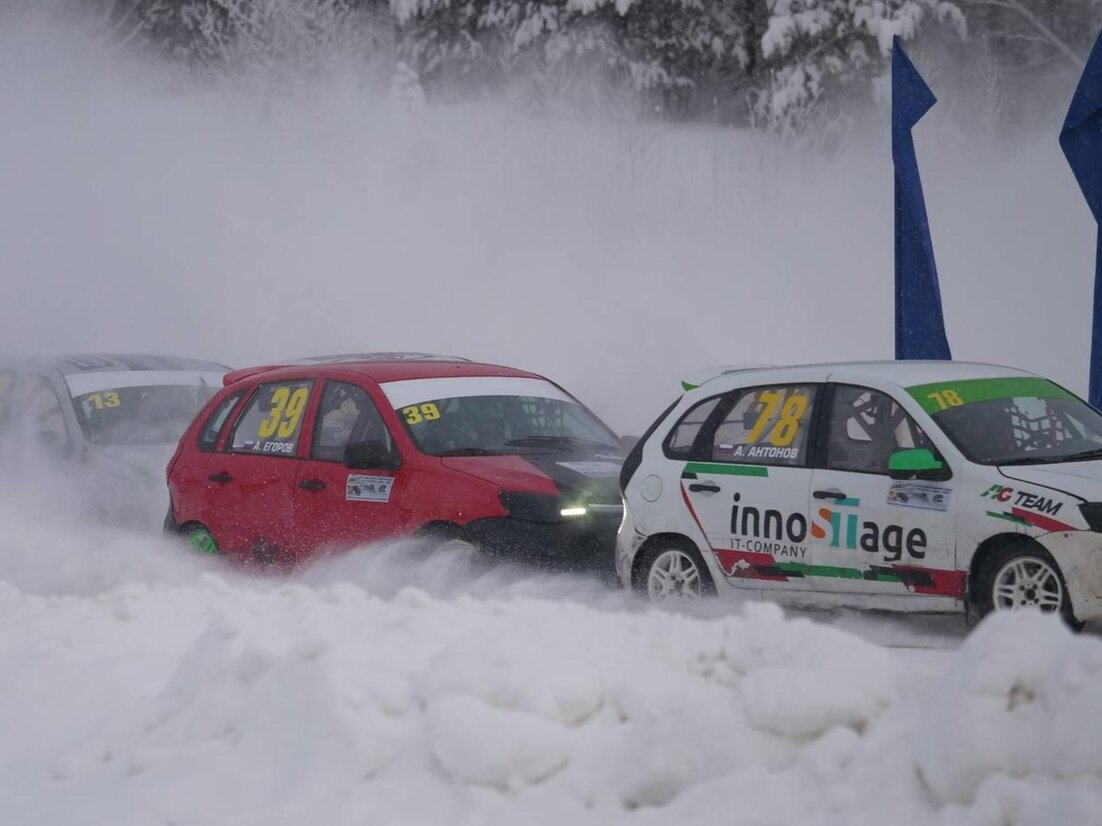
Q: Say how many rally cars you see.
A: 3